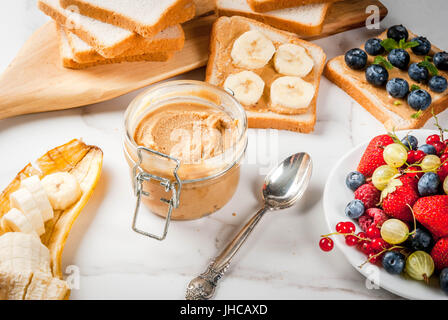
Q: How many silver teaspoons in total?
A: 1